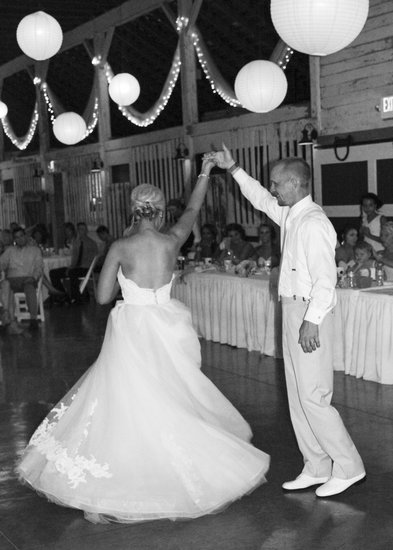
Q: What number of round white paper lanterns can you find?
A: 6